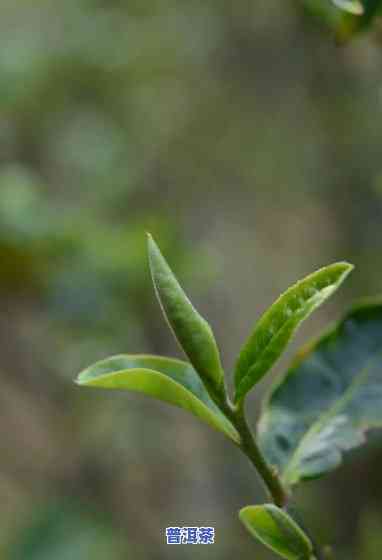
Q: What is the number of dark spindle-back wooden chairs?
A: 0